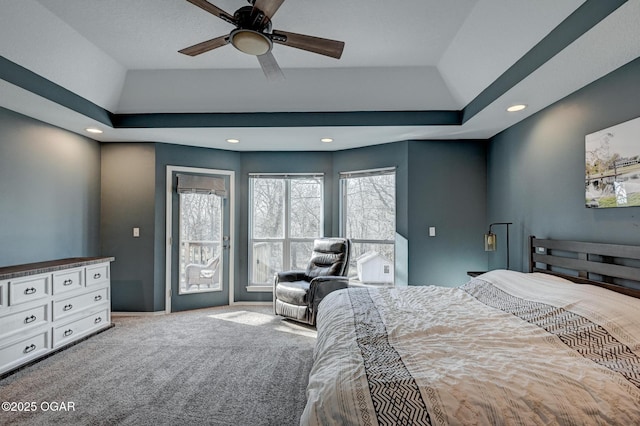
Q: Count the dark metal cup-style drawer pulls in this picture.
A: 9